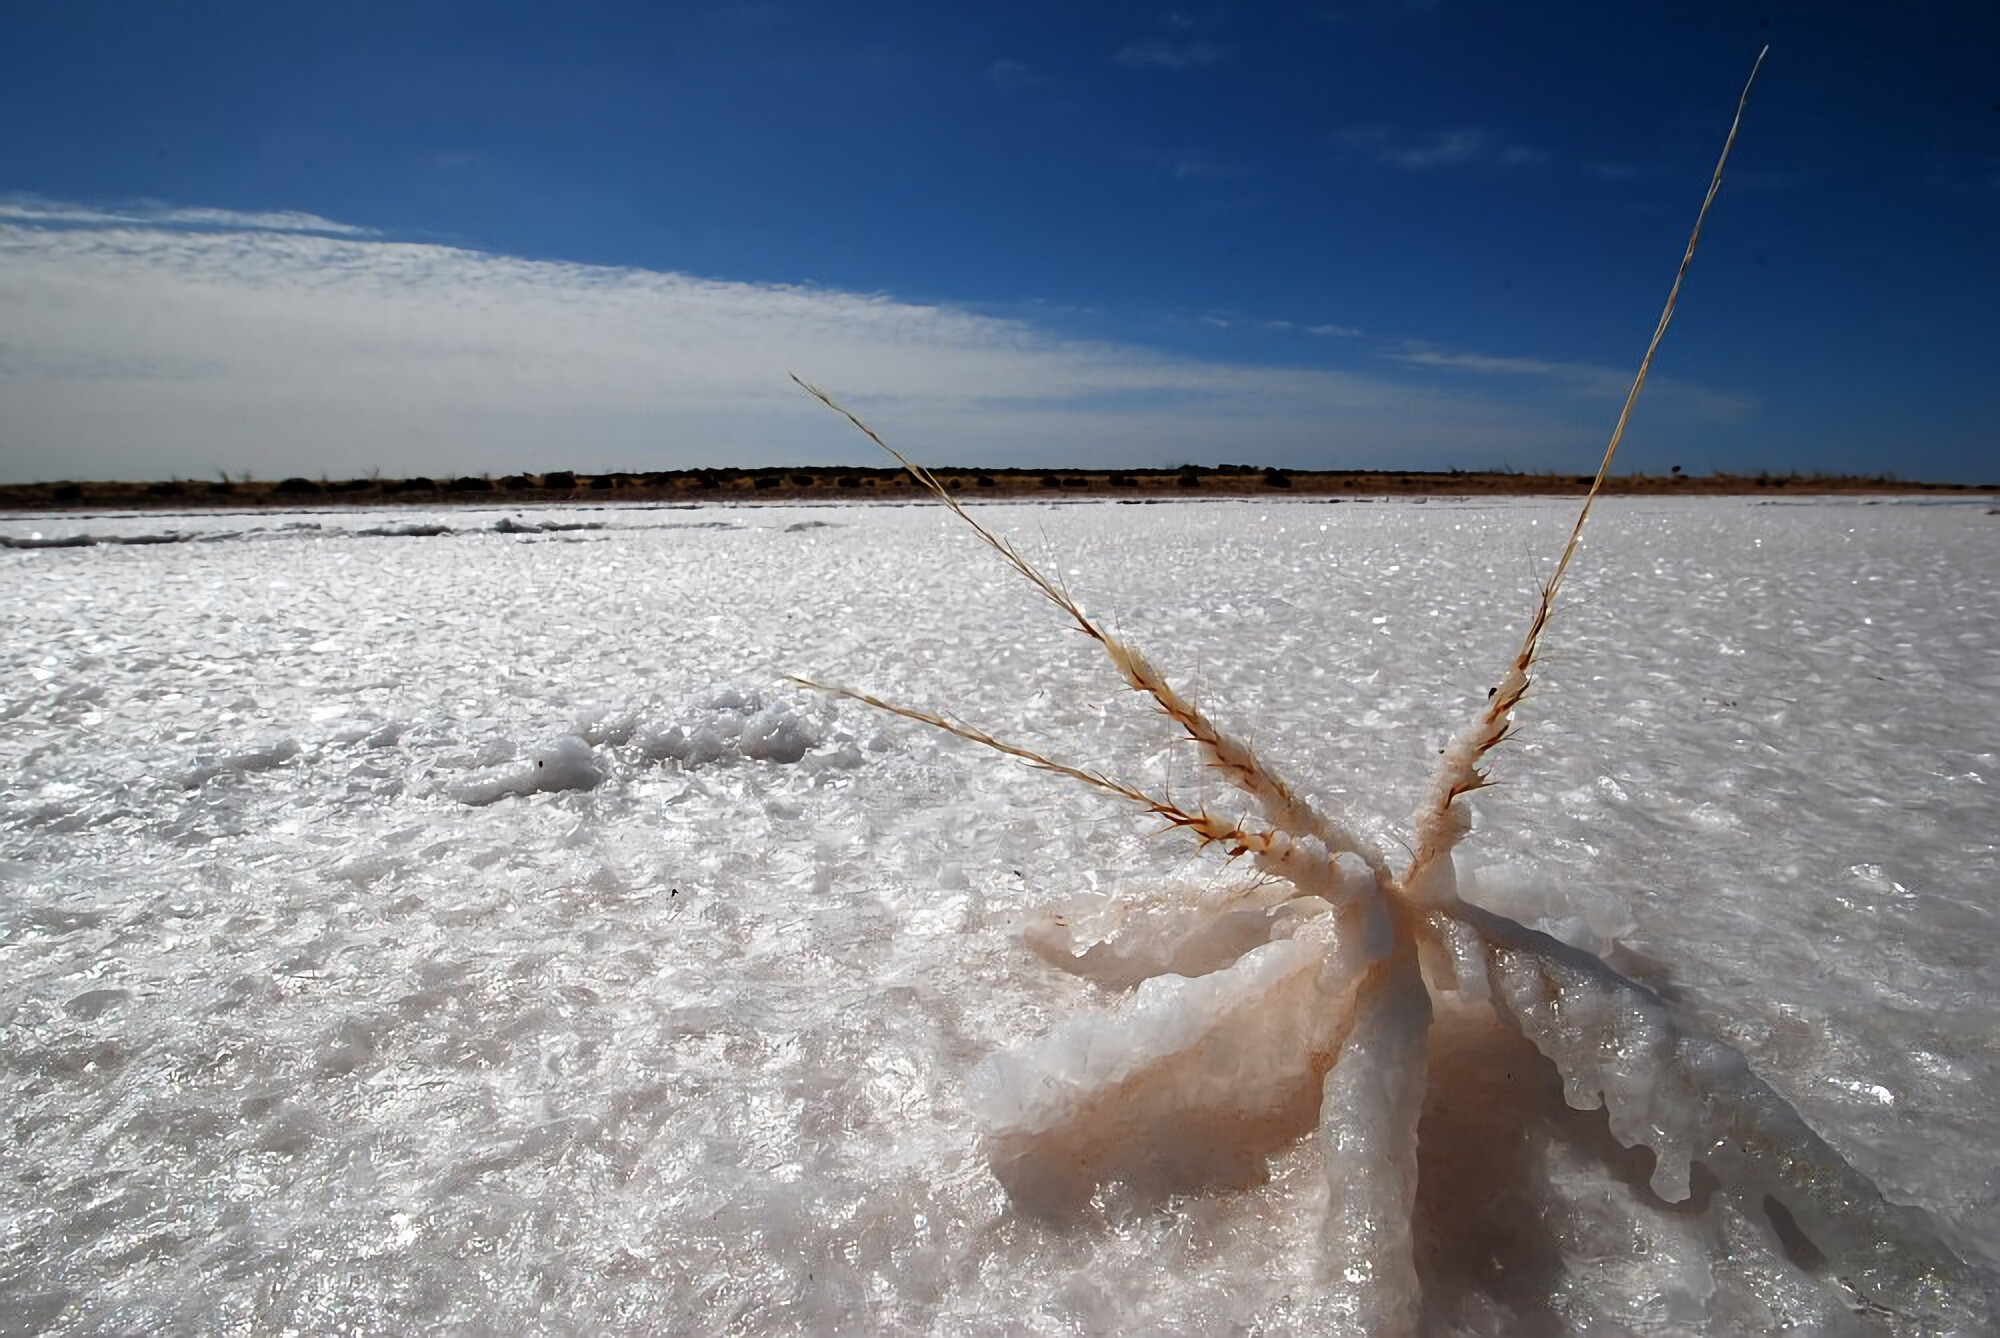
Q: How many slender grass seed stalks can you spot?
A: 3